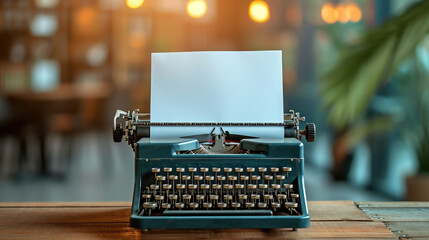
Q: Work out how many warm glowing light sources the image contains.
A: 6